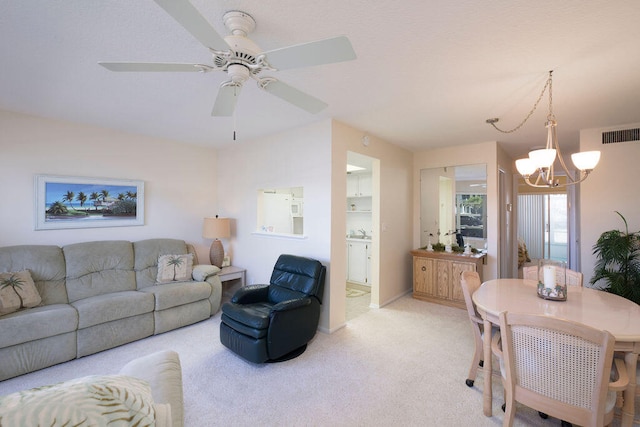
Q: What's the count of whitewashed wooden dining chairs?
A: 3